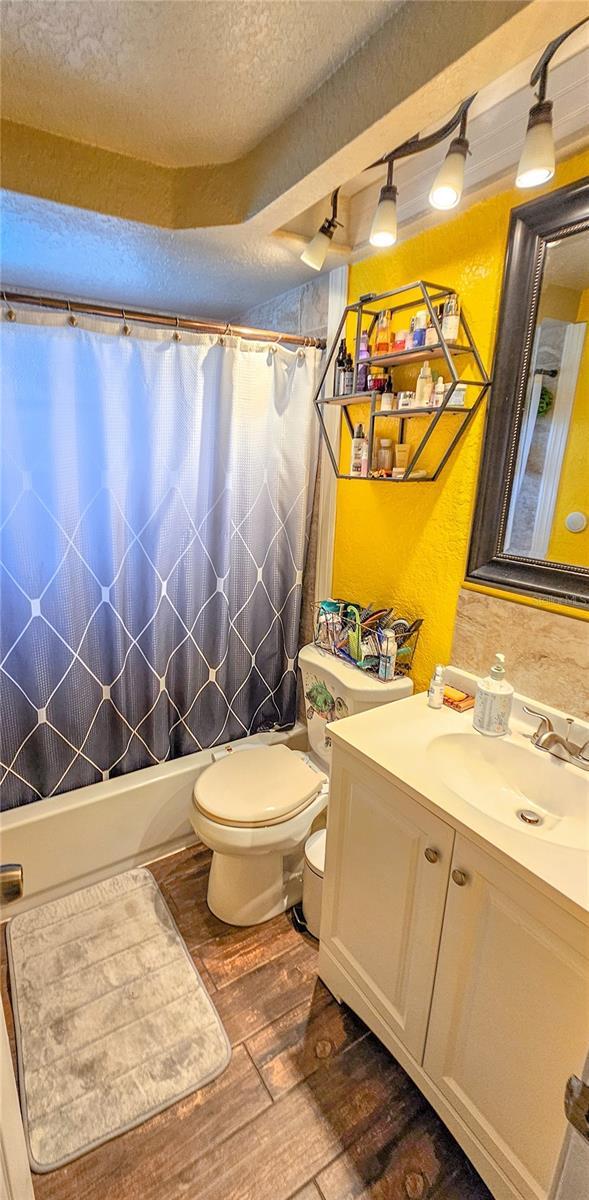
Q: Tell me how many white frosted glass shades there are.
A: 4